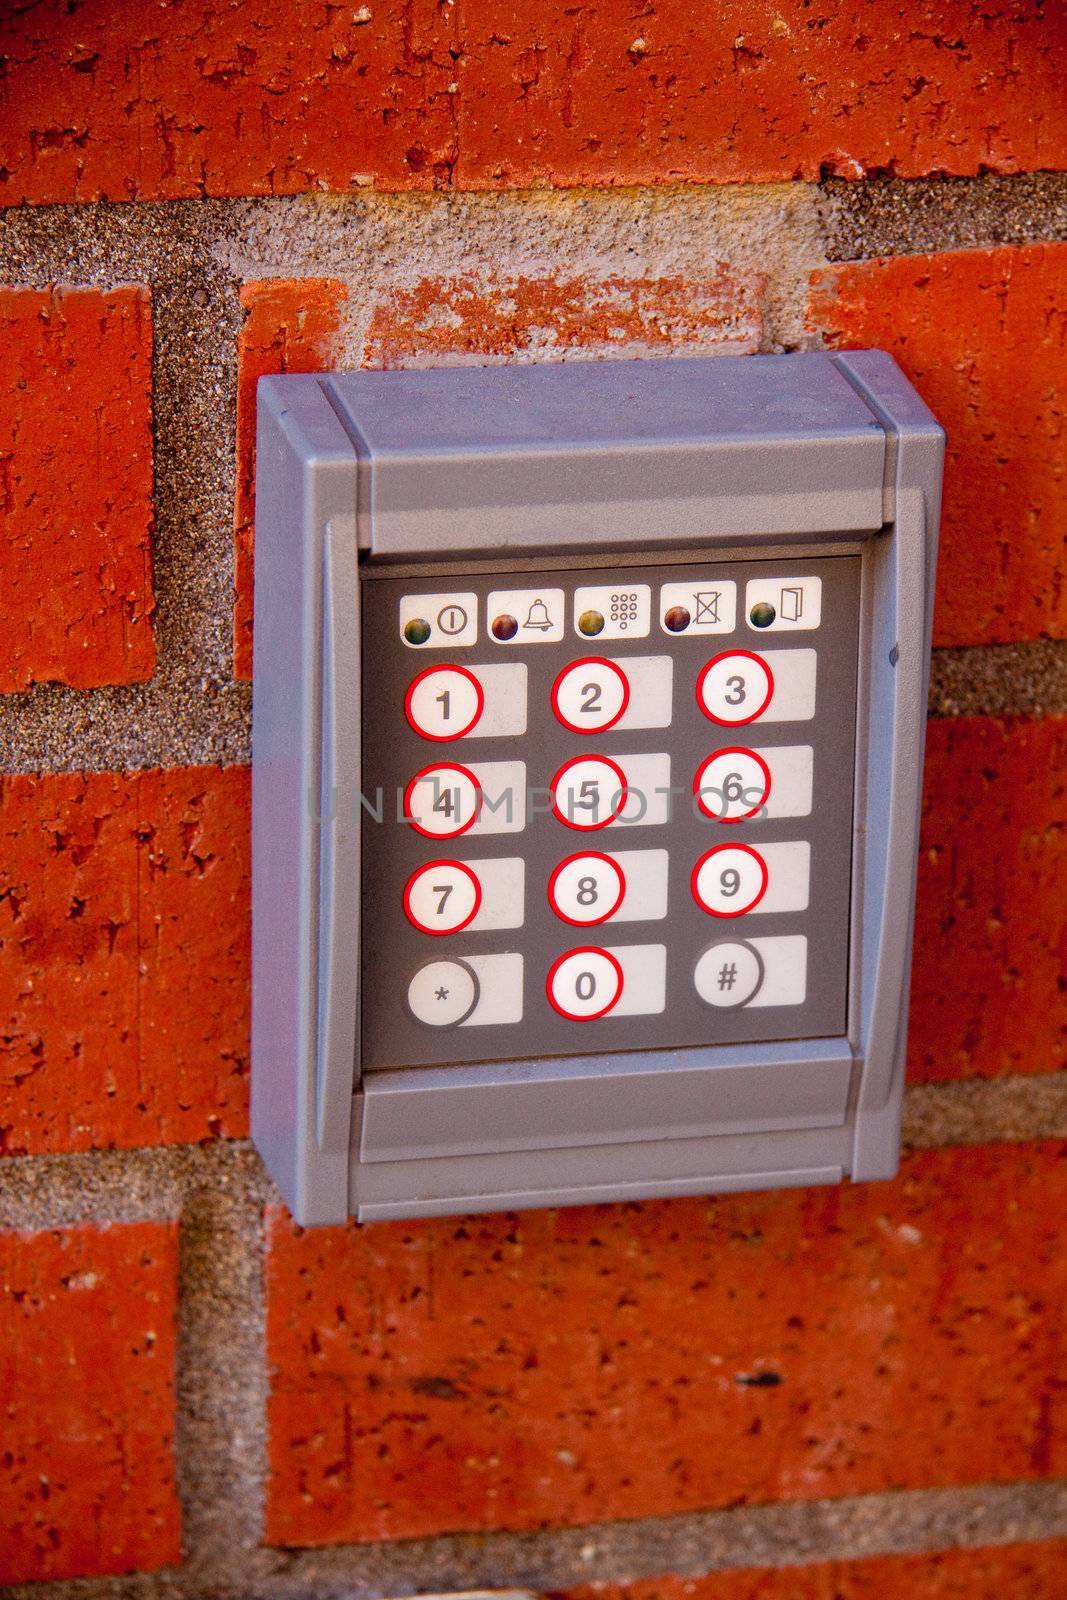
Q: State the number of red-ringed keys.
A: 10